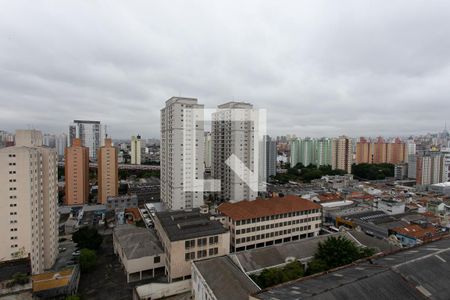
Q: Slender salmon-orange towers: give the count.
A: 2